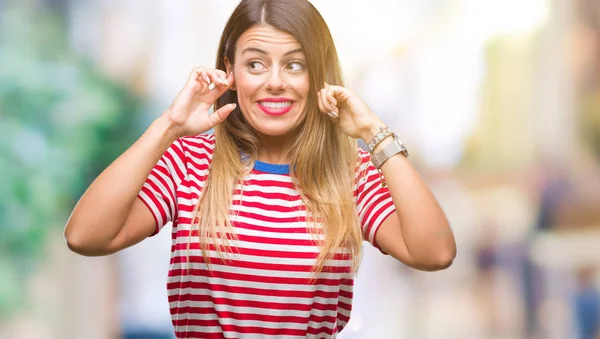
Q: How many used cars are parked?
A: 0